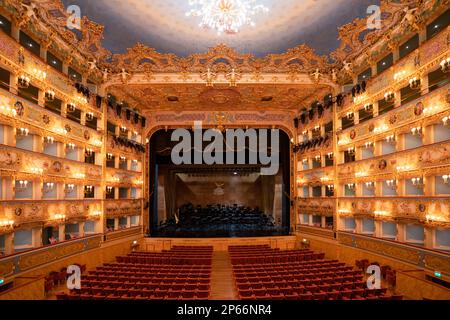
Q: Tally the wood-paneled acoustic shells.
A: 1